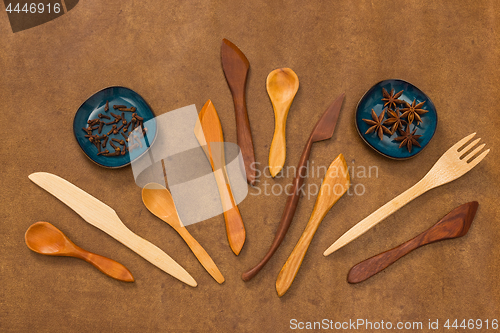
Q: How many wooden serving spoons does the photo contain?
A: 3